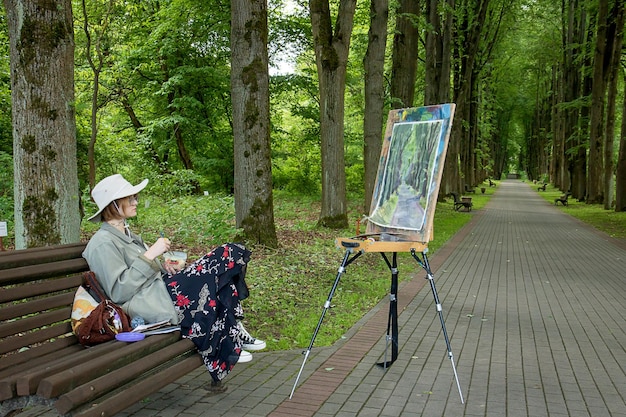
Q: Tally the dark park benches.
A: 6